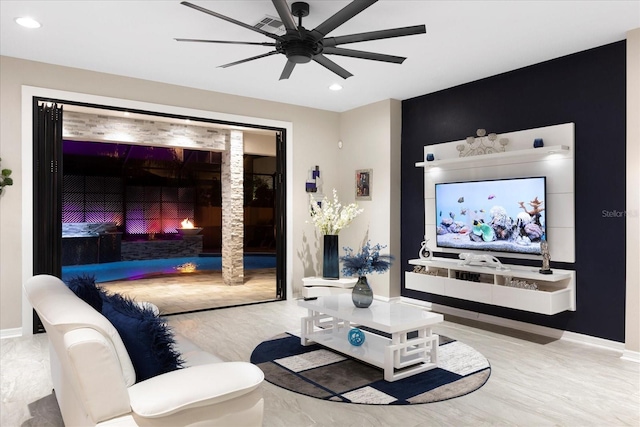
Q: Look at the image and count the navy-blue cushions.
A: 2